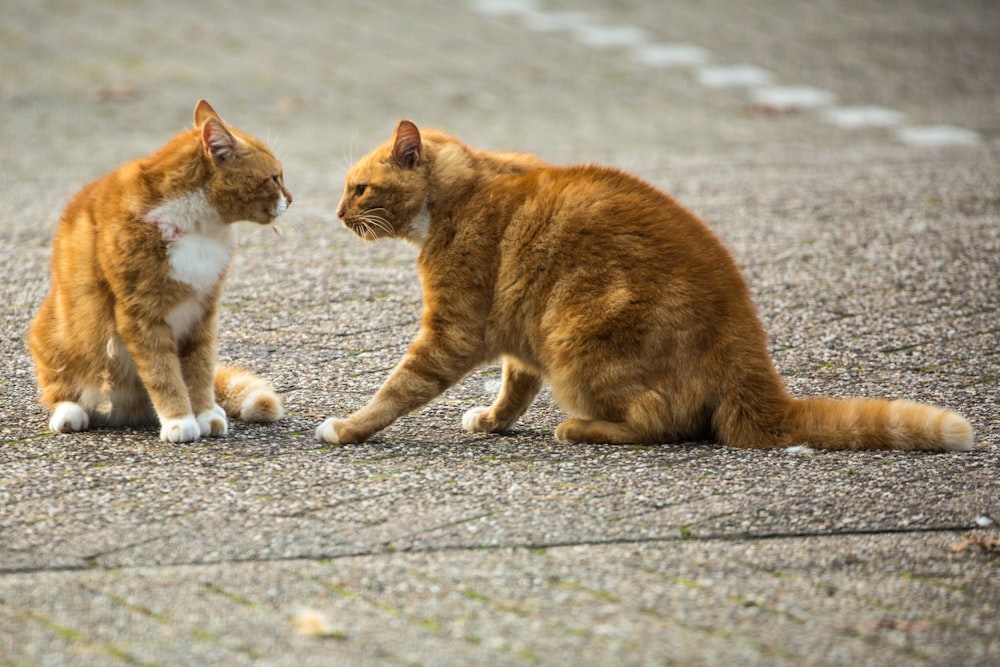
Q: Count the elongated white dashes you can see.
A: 8